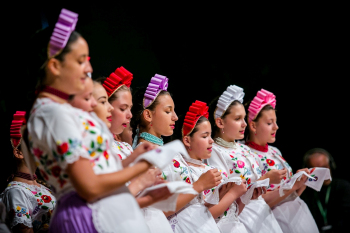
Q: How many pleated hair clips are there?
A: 7